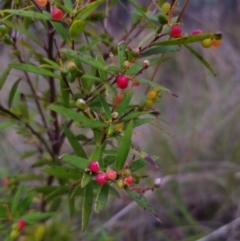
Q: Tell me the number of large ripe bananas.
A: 0